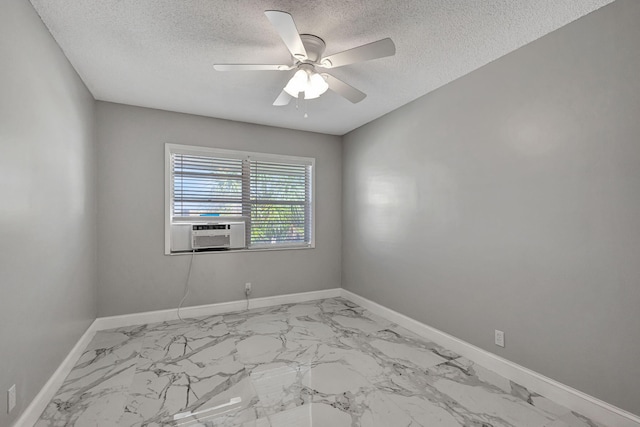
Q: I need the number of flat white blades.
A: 5